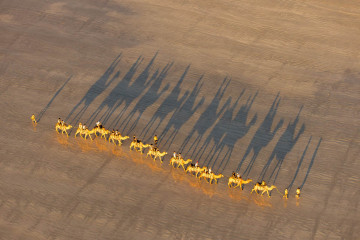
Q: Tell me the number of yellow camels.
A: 11